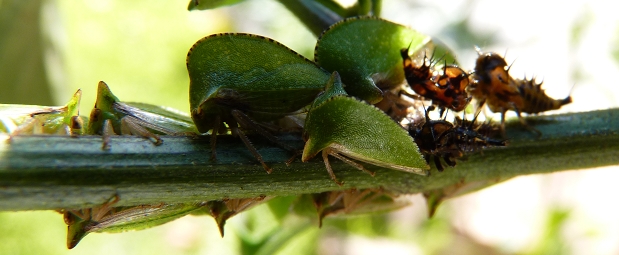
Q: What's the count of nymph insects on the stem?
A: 3